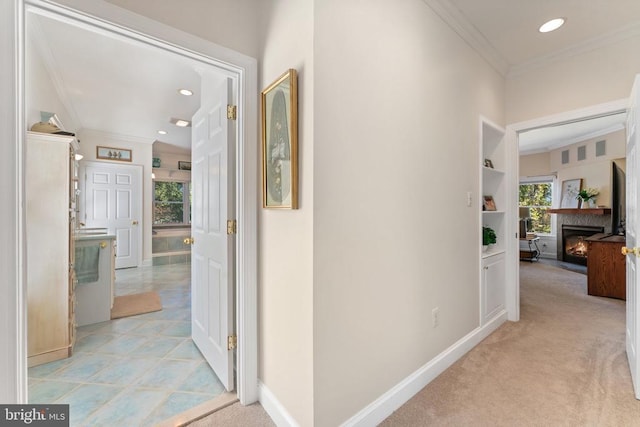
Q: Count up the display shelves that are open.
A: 3